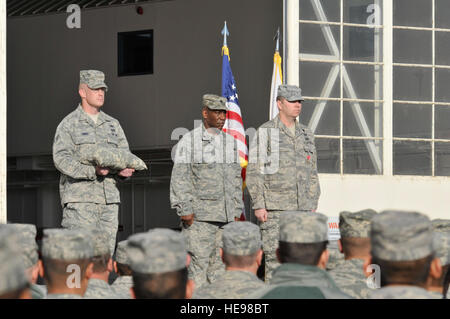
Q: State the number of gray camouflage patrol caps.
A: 14